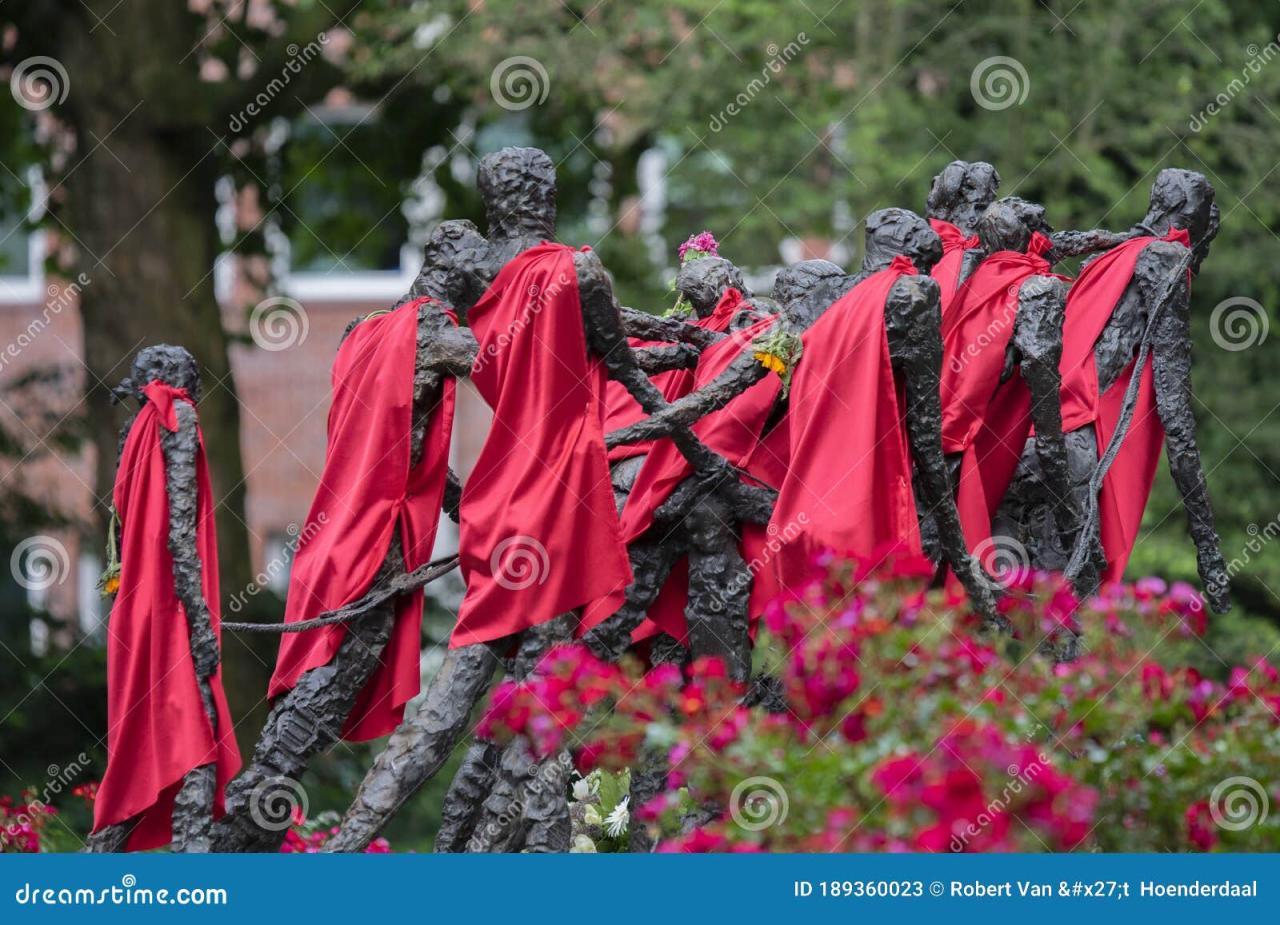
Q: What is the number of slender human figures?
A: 9